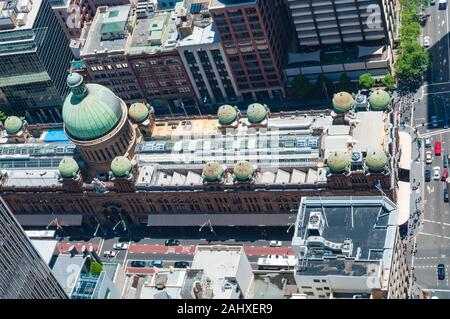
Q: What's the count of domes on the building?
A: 13